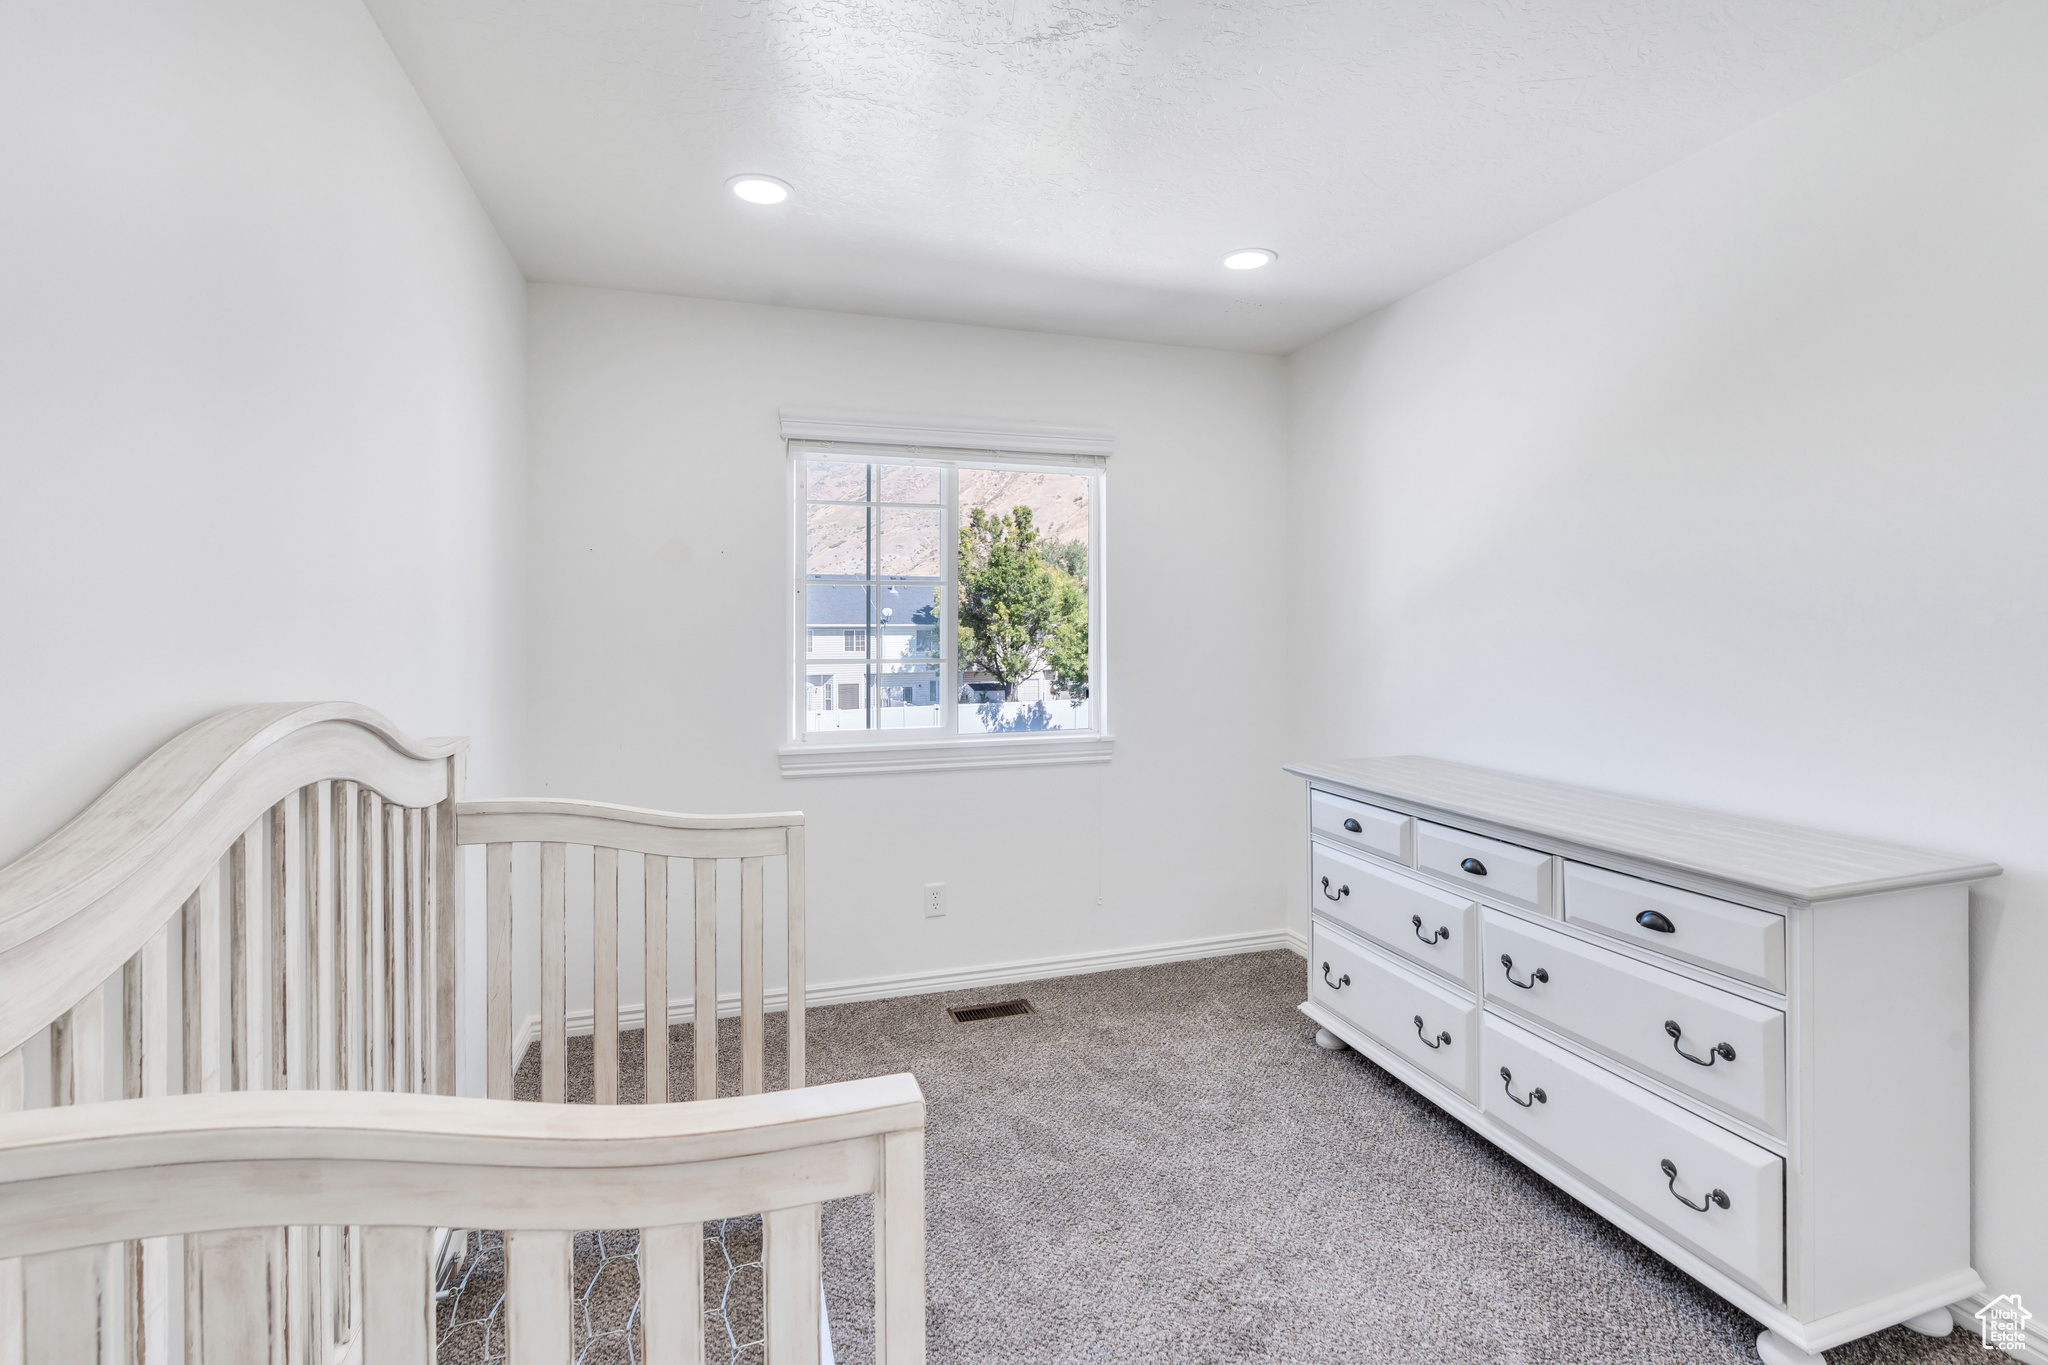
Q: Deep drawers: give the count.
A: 4